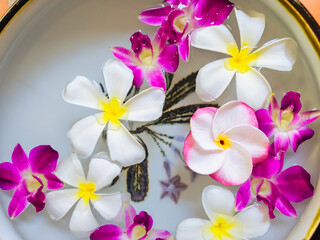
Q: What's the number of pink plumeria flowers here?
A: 1